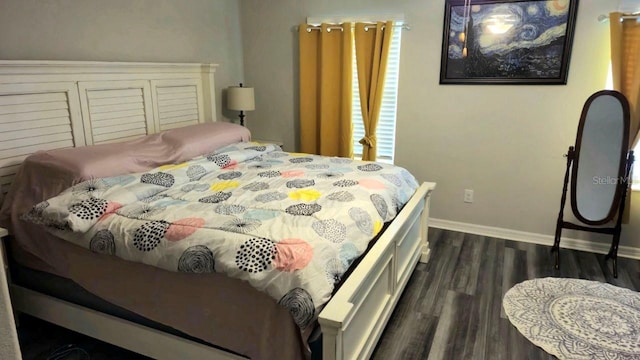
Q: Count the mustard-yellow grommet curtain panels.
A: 3